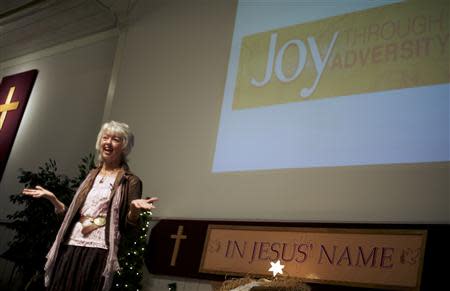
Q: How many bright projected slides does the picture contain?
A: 1